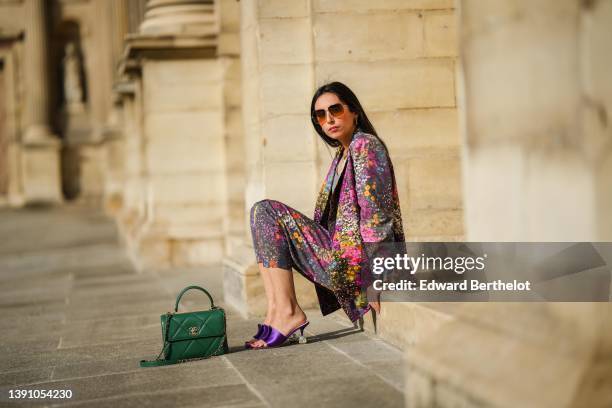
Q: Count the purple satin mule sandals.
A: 2